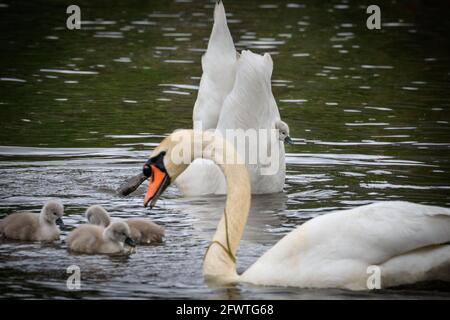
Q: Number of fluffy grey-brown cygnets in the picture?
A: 4